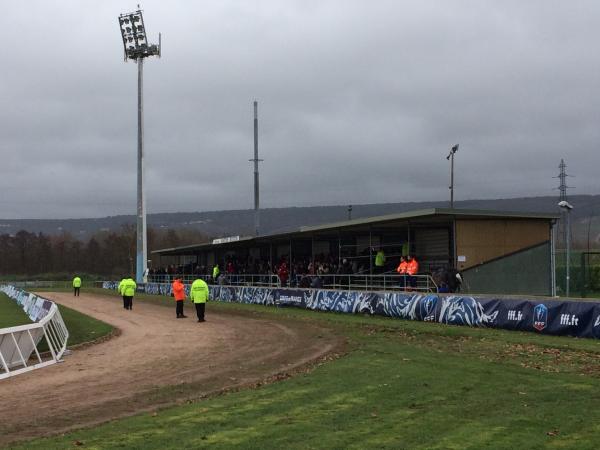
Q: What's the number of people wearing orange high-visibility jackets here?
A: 3